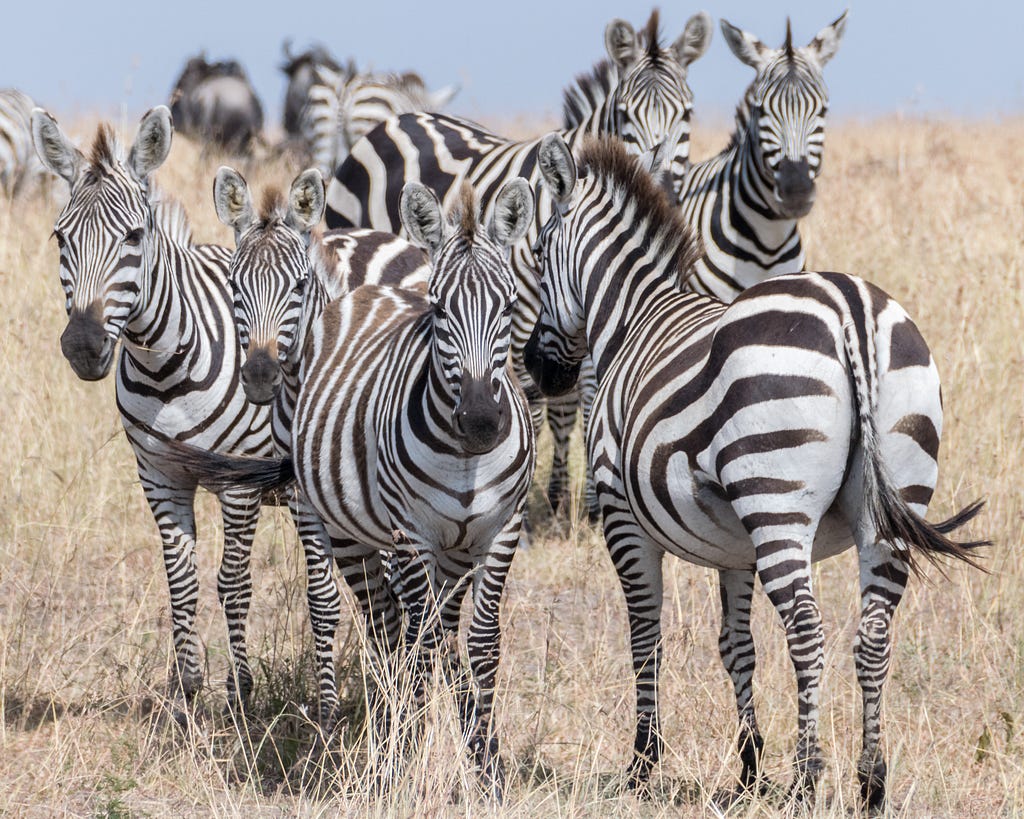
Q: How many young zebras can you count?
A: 2